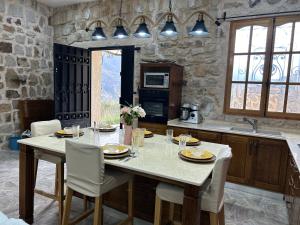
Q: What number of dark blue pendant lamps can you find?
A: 5